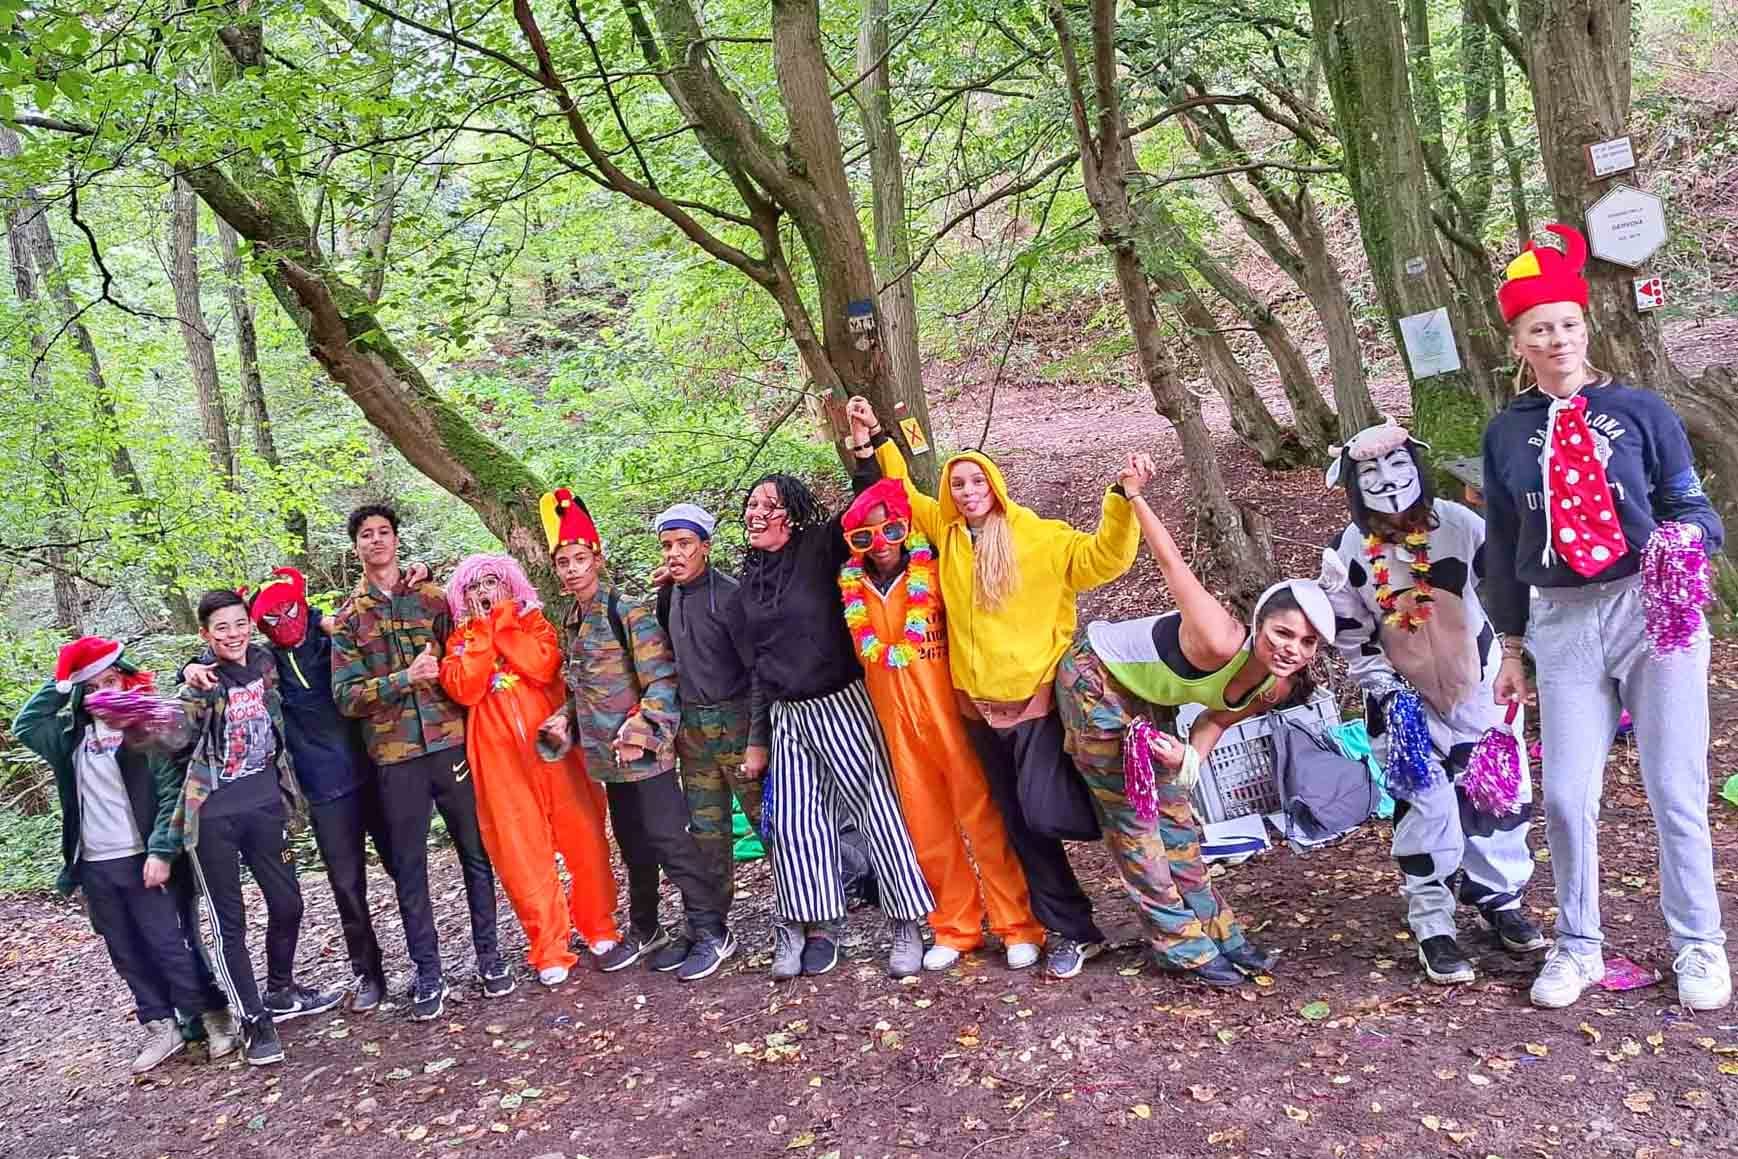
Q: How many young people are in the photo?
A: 13